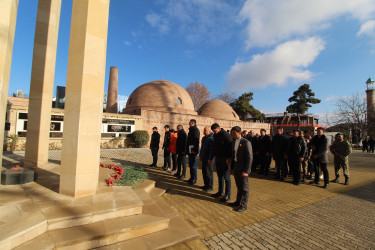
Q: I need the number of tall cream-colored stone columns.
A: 3